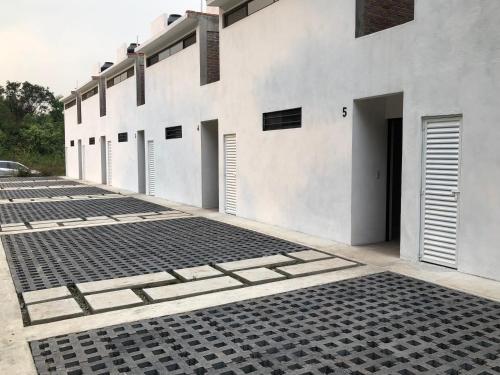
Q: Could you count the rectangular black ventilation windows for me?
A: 5